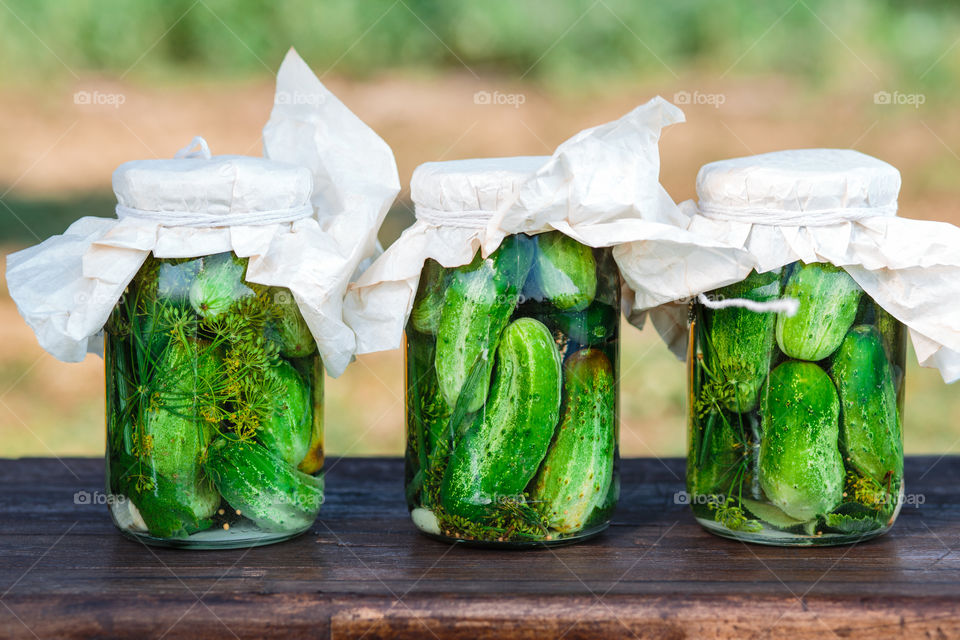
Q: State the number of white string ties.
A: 3